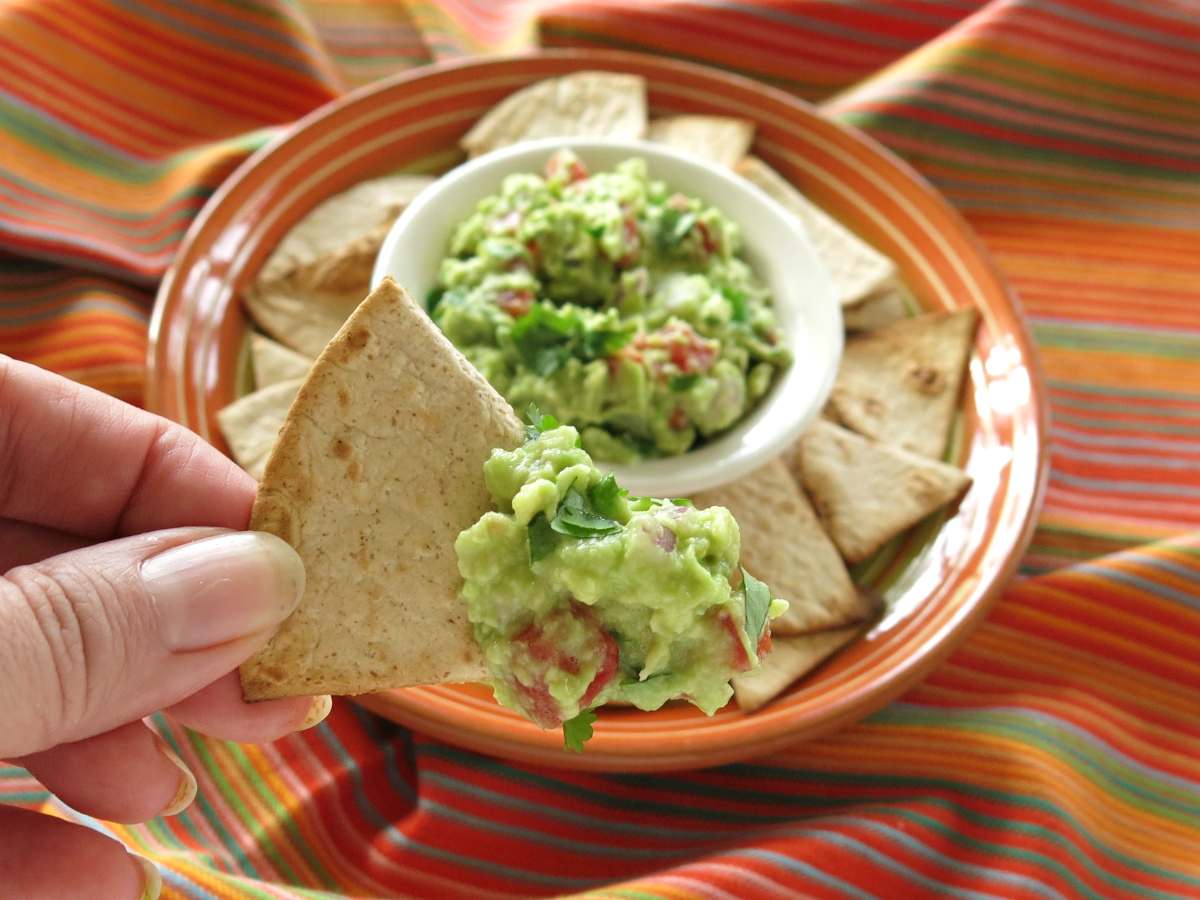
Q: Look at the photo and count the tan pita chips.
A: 13